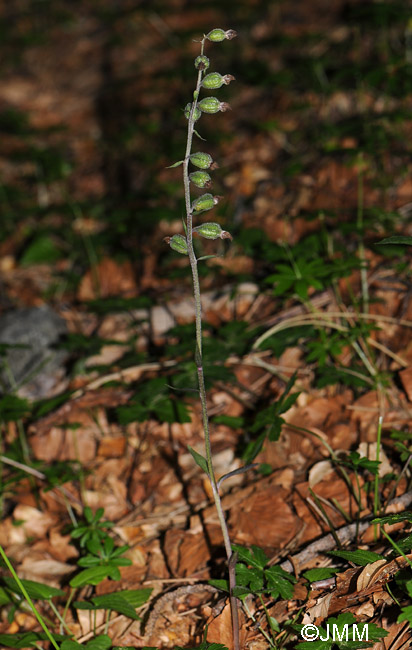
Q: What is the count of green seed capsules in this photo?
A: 10